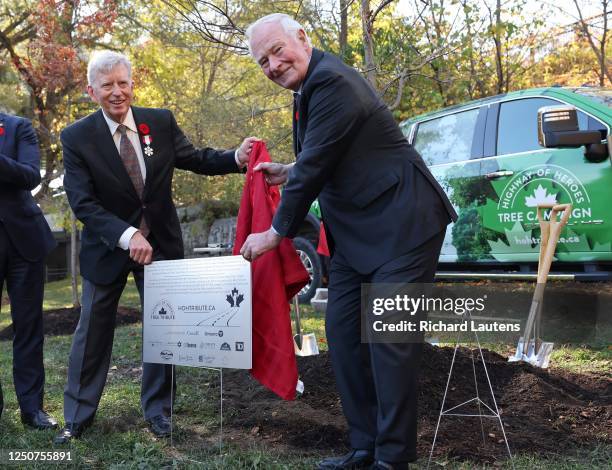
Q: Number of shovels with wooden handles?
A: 2